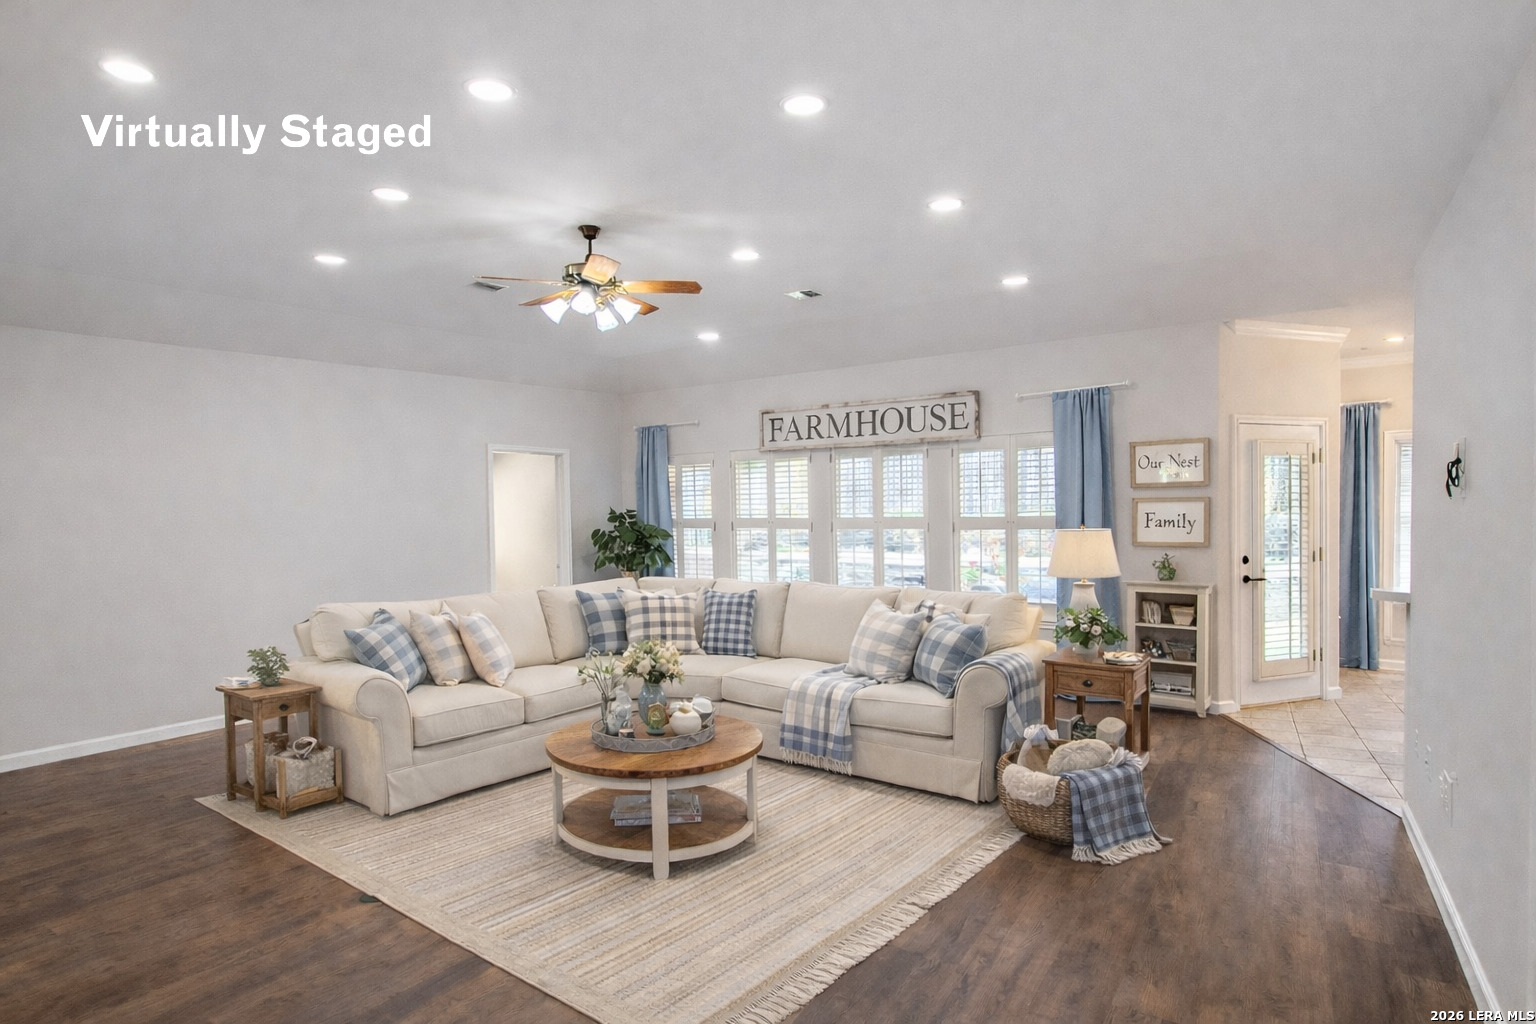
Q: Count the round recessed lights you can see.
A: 10